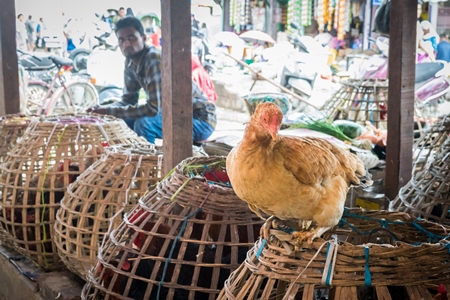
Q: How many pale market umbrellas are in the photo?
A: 2